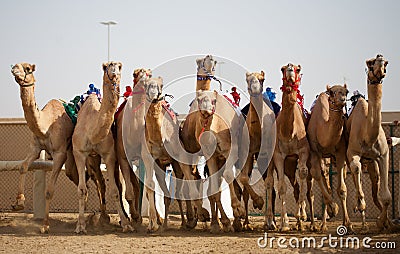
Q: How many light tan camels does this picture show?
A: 10